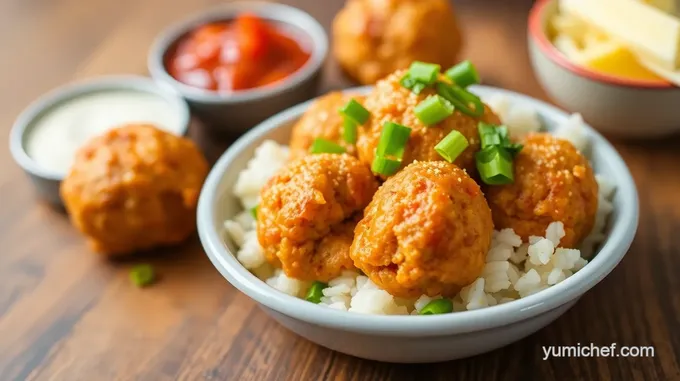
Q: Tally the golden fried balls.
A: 7